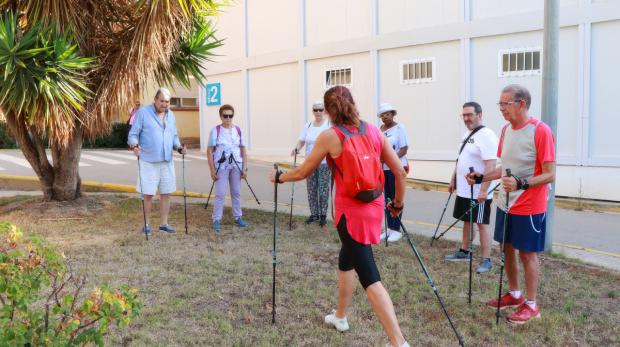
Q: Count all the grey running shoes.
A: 2